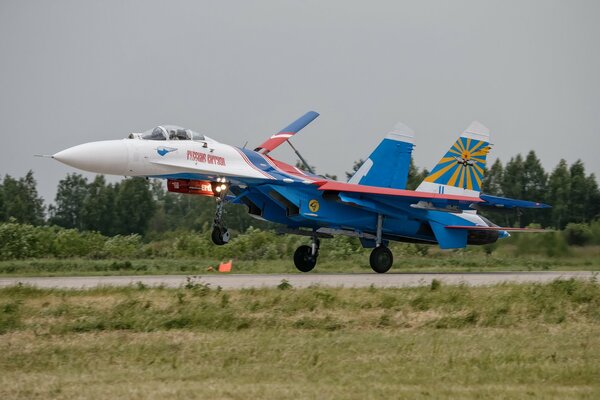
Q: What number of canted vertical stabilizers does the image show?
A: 2